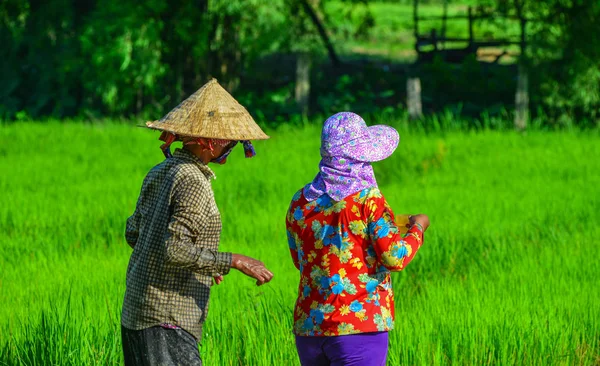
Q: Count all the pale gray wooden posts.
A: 3